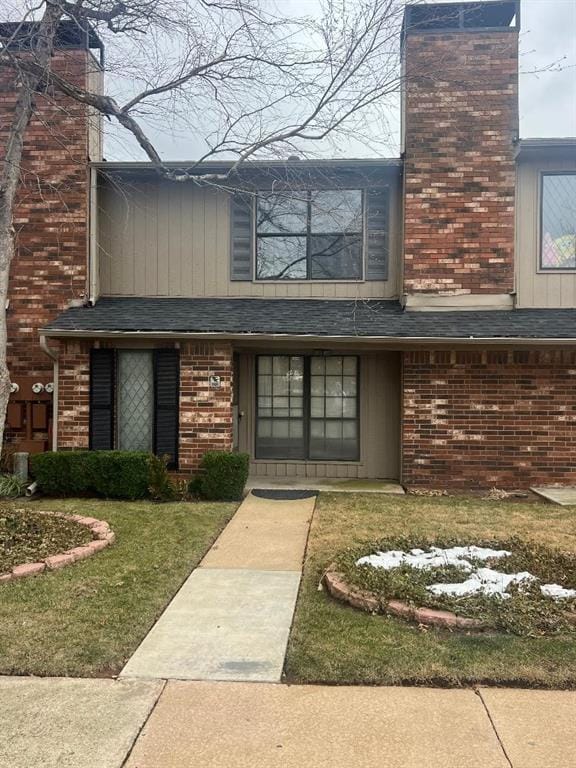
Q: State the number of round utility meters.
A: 3